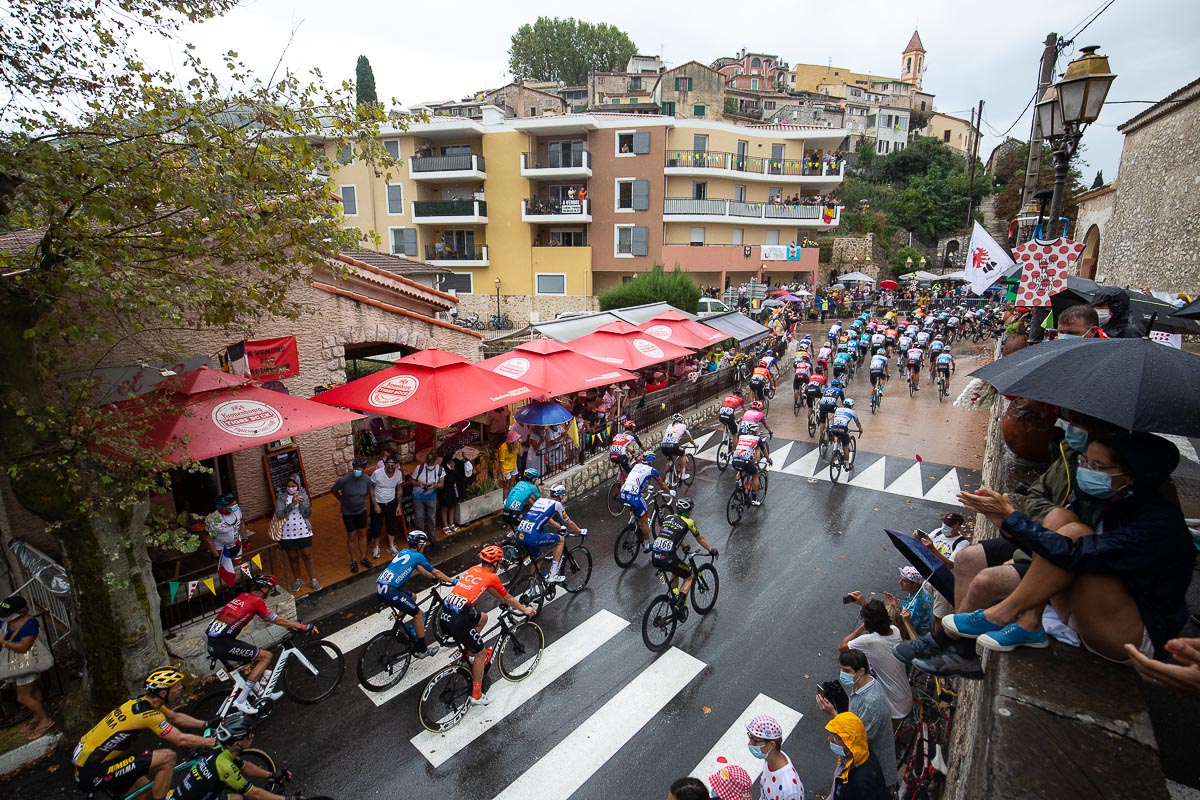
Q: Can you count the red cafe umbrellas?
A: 5